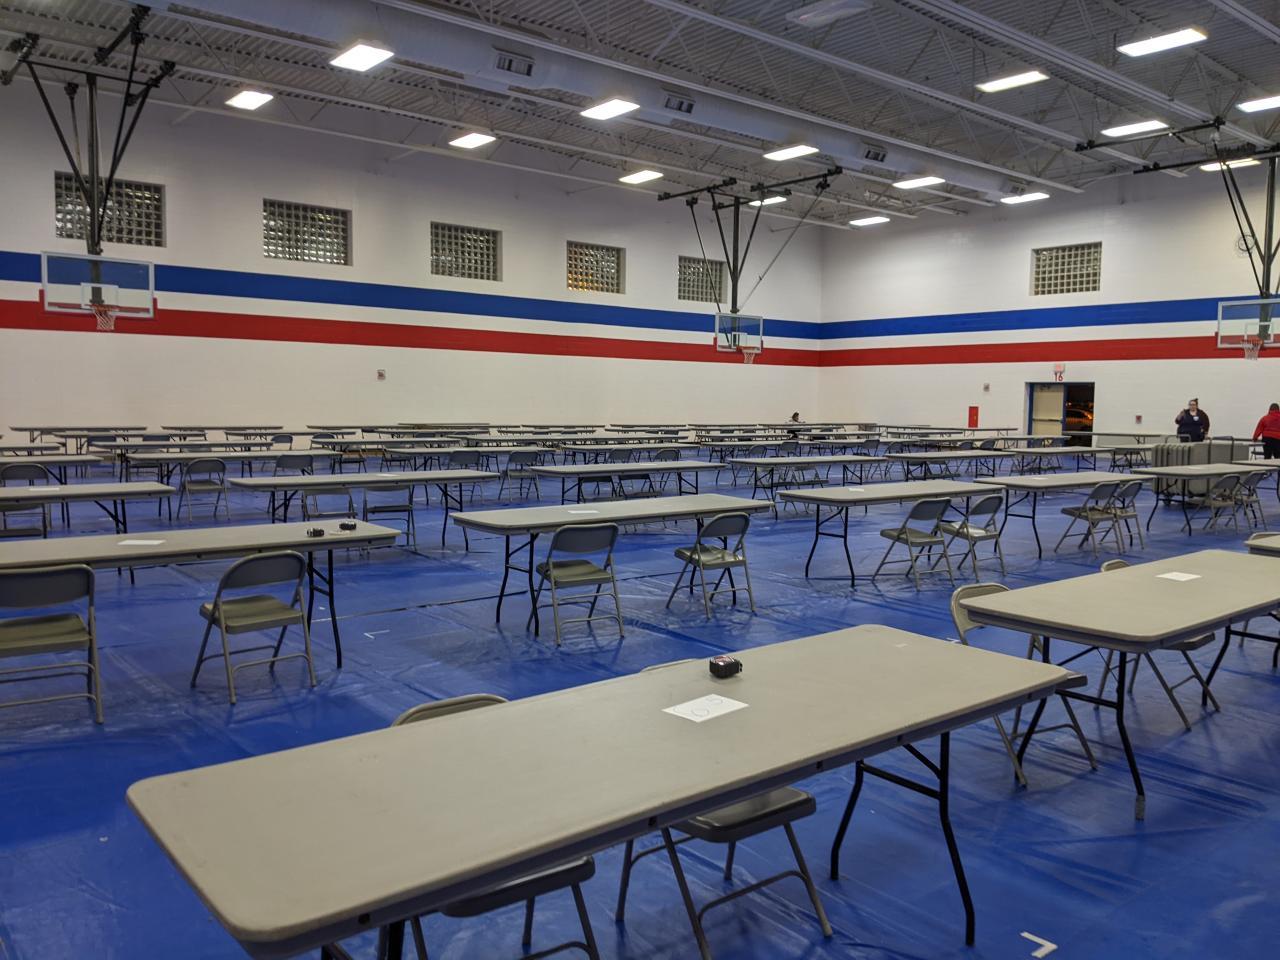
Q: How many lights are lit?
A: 15